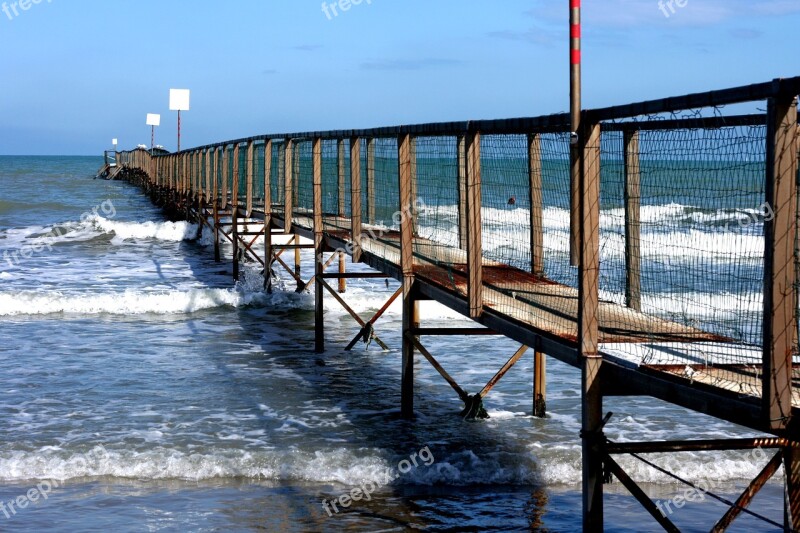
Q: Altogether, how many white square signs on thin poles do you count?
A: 3